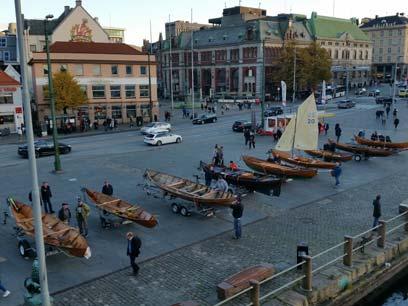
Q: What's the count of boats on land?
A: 9